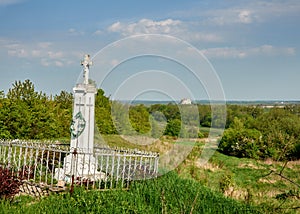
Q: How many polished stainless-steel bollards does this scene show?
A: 0